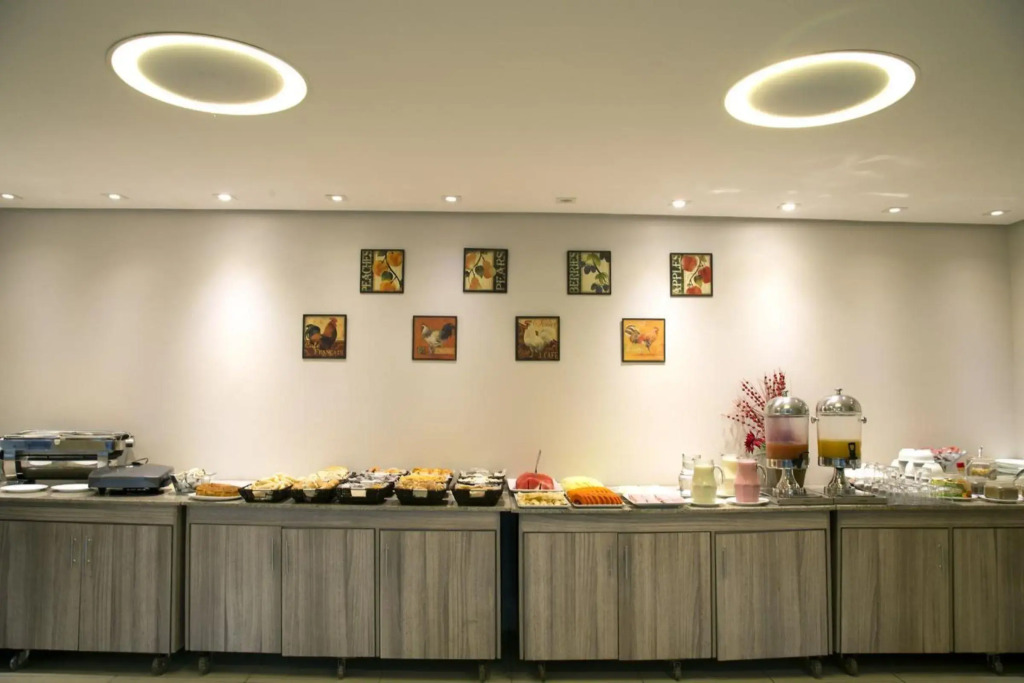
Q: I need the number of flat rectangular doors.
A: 10